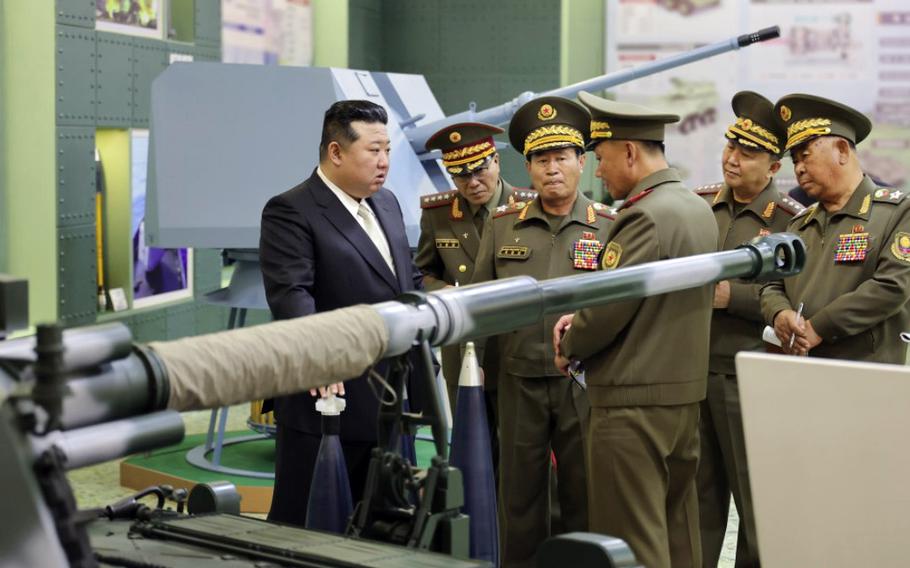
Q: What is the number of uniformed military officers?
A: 5